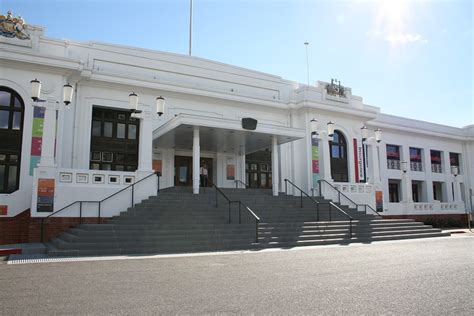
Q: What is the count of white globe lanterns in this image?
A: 10